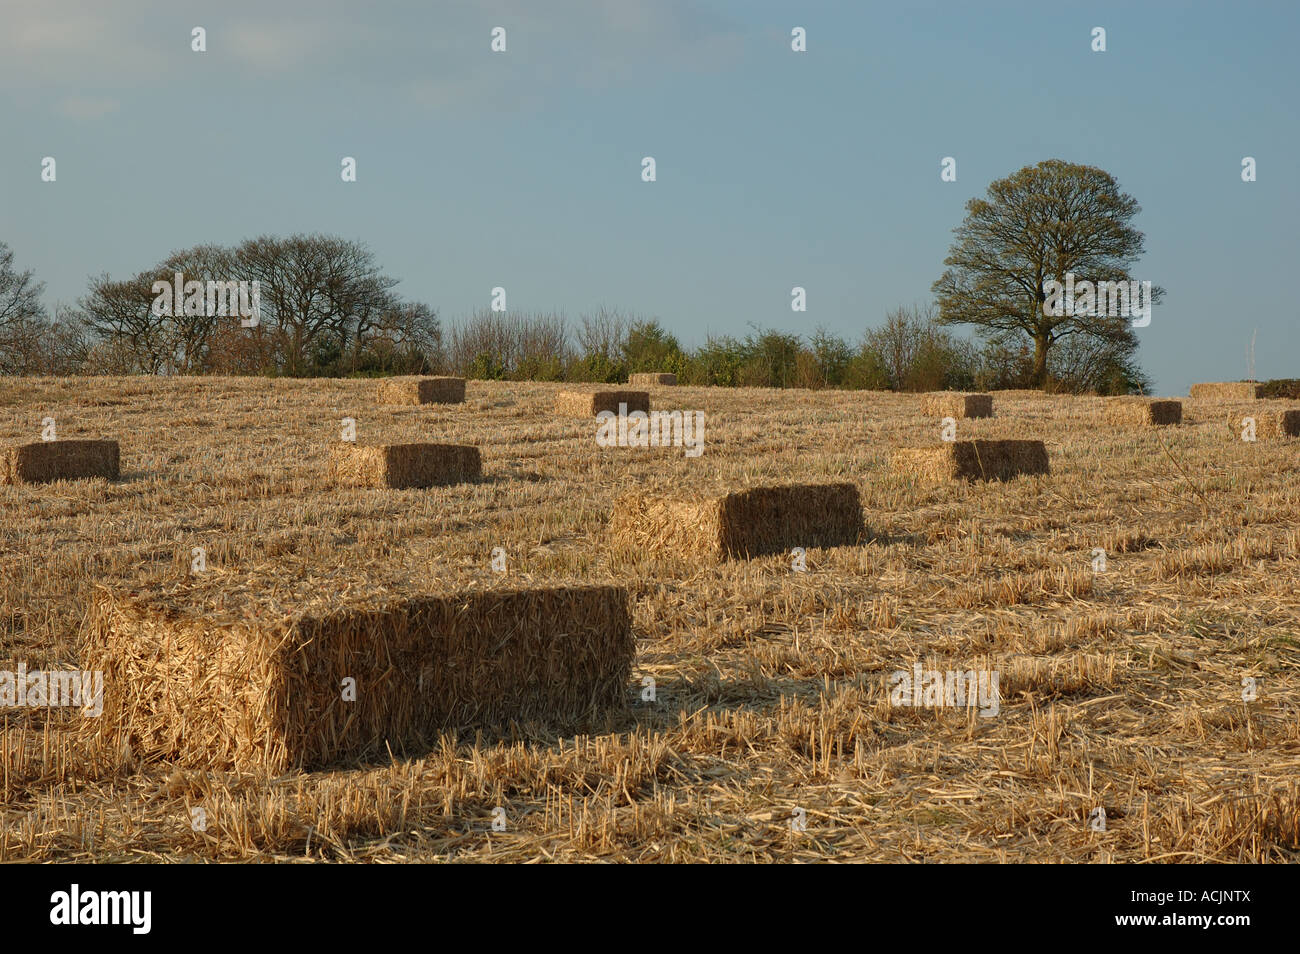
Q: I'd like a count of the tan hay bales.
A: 12